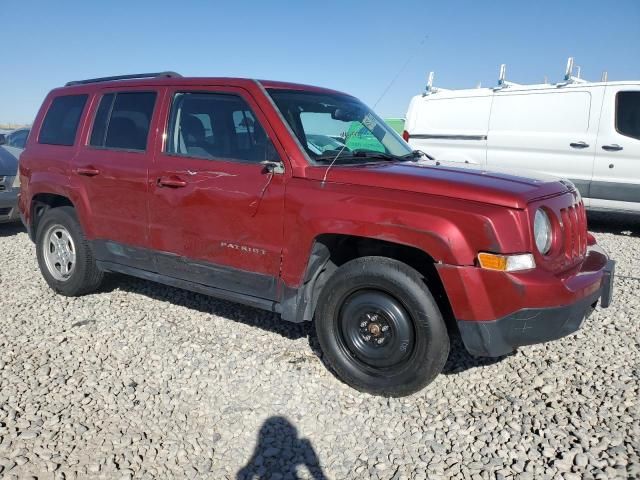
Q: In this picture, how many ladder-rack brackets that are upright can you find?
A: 3